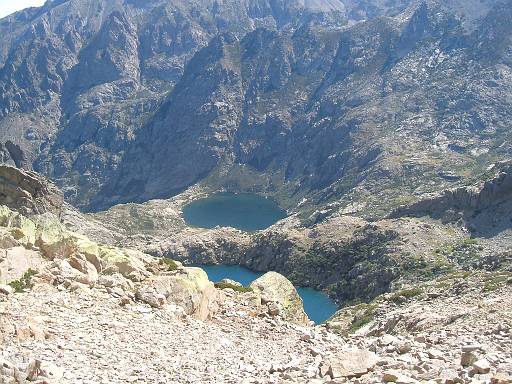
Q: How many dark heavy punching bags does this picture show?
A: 0